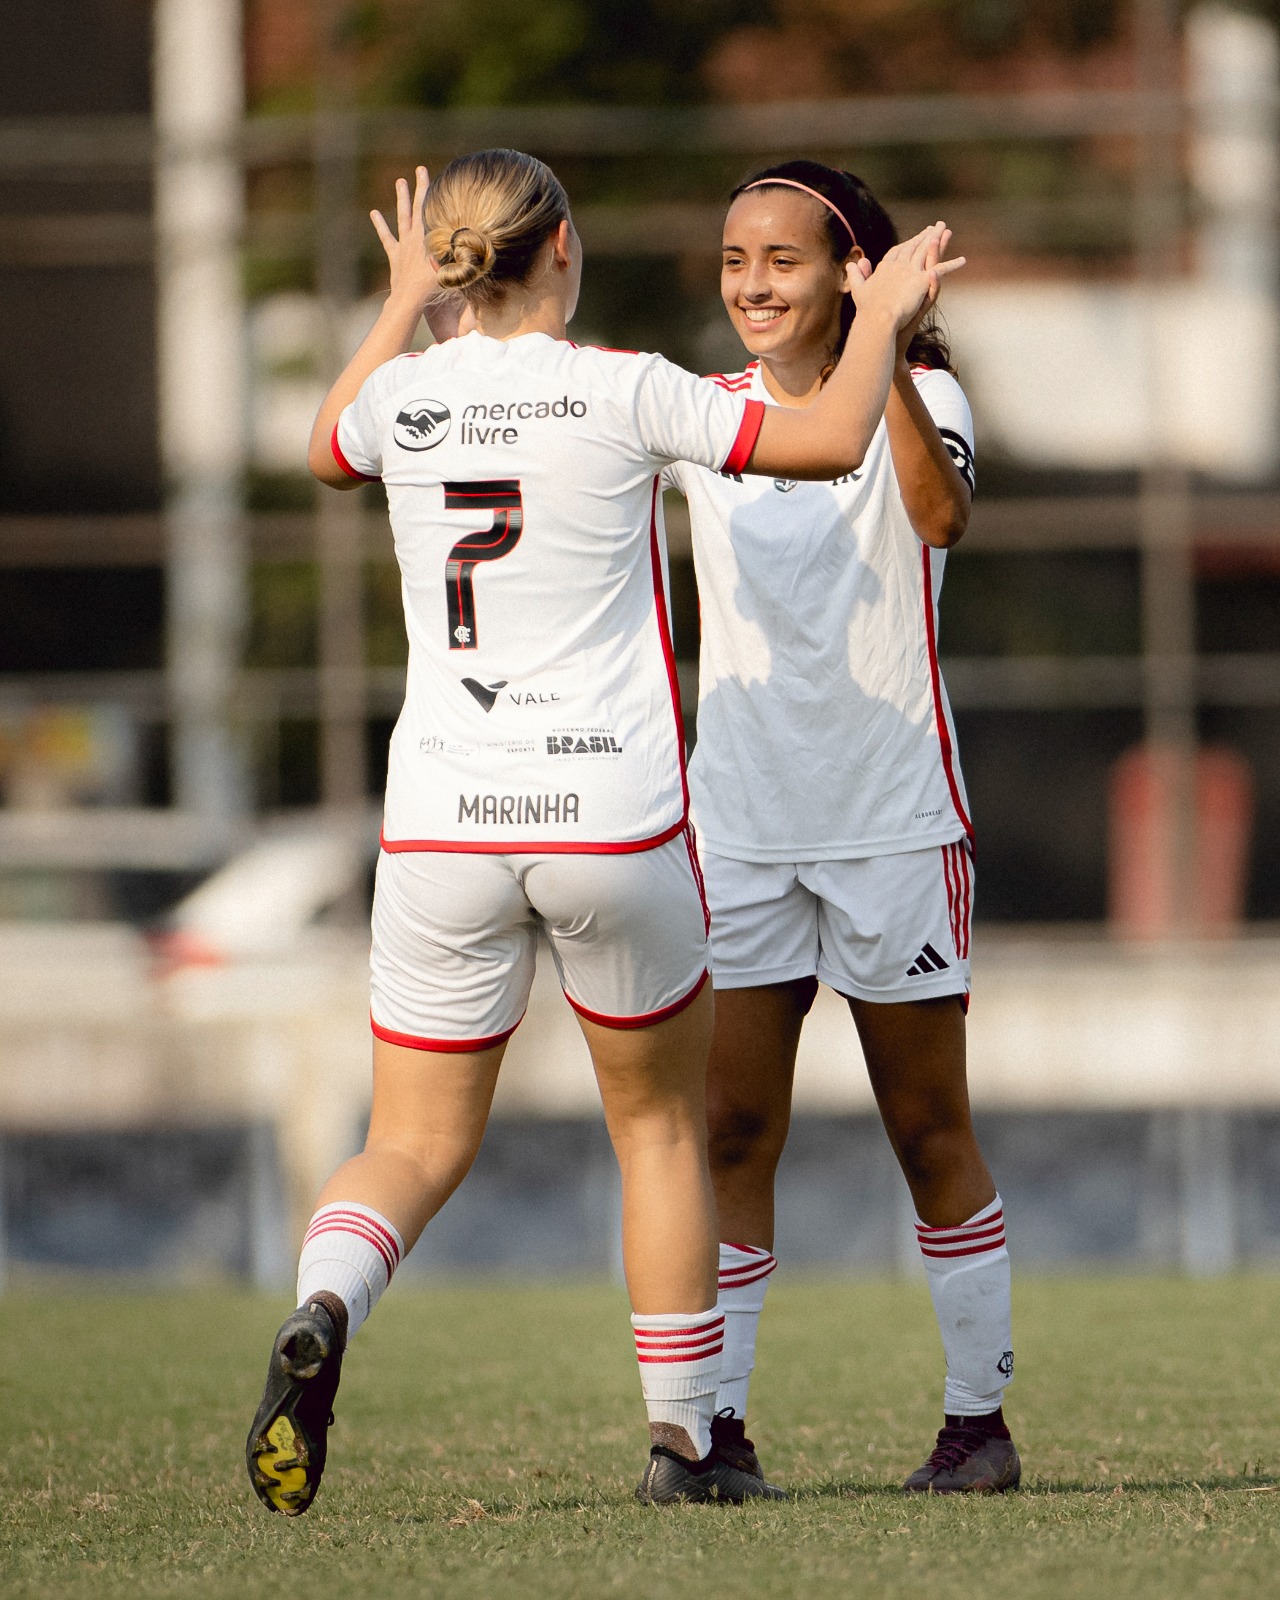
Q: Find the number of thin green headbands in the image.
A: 0